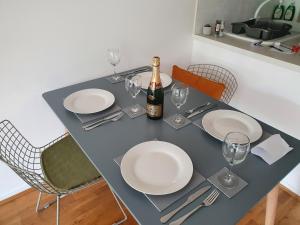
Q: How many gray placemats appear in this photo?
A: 4